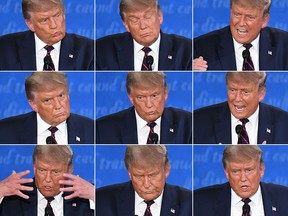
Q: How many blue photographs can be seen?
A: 9